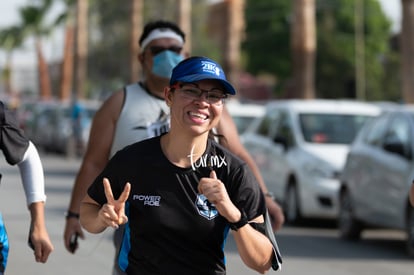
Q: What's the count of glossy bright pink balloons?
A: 0